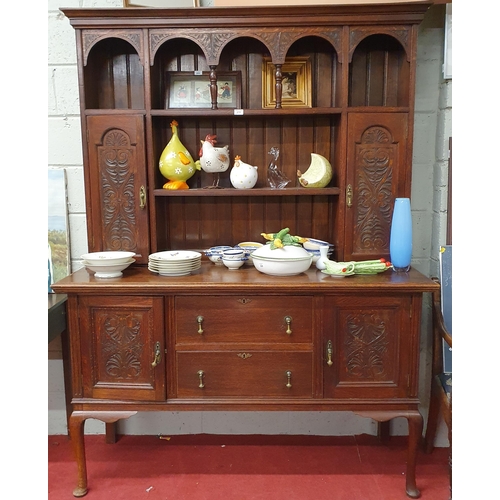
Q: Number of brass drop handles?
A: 8